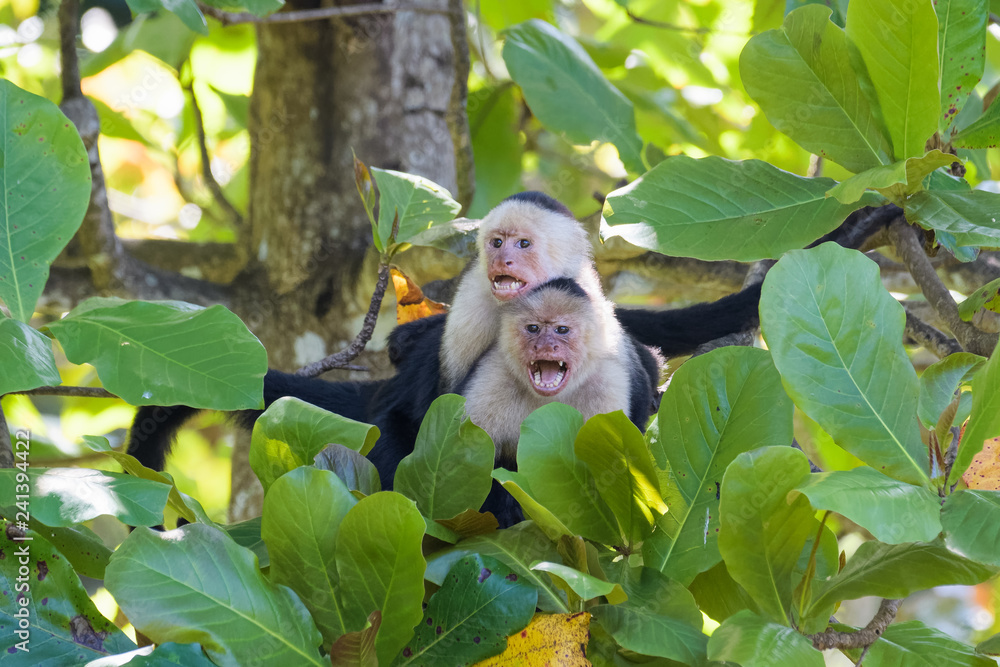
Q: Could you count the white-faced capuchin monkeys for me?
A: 2